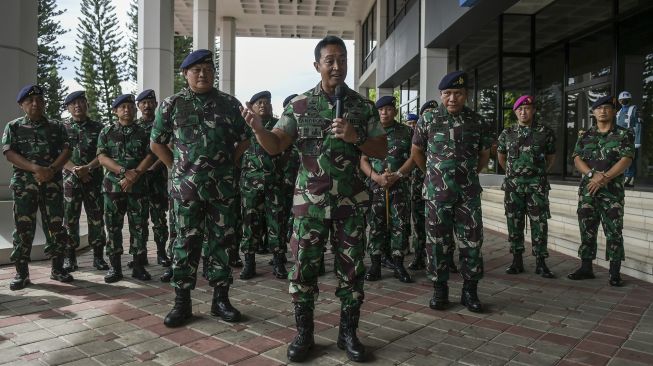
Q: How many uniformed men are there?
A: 15